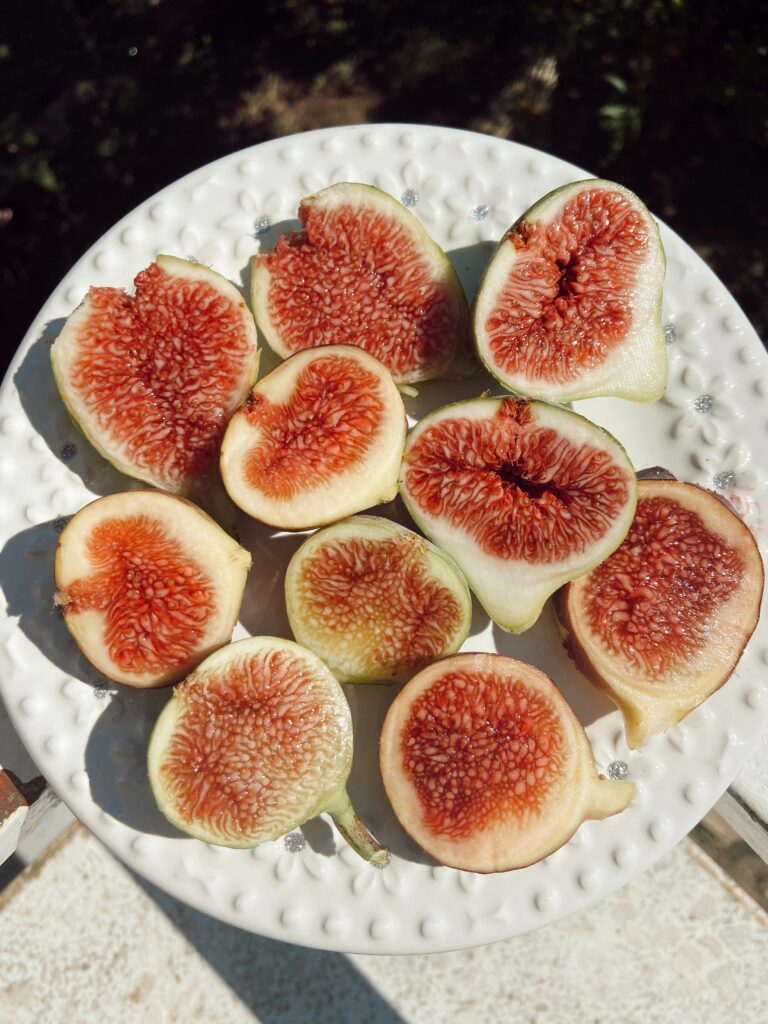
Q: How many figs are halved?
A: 10